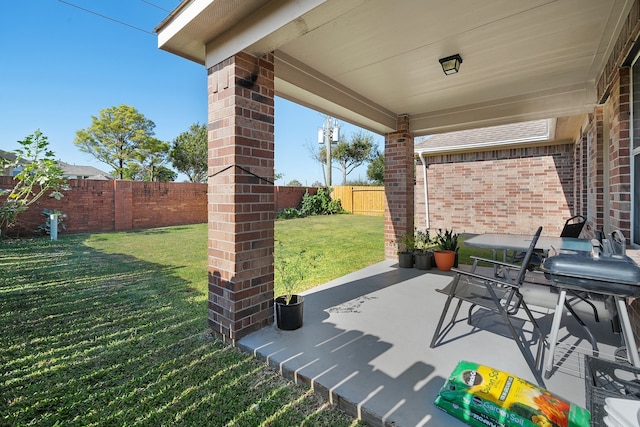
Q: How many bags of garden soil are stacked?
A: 2